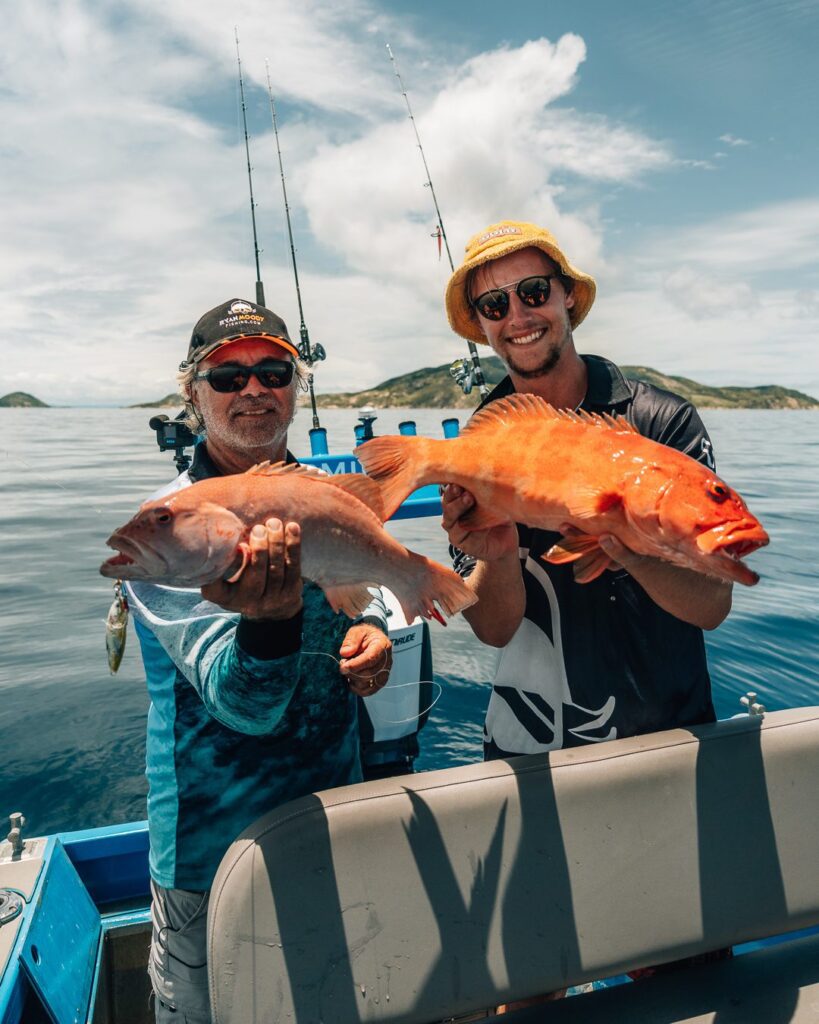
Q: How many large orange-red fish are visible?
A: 2